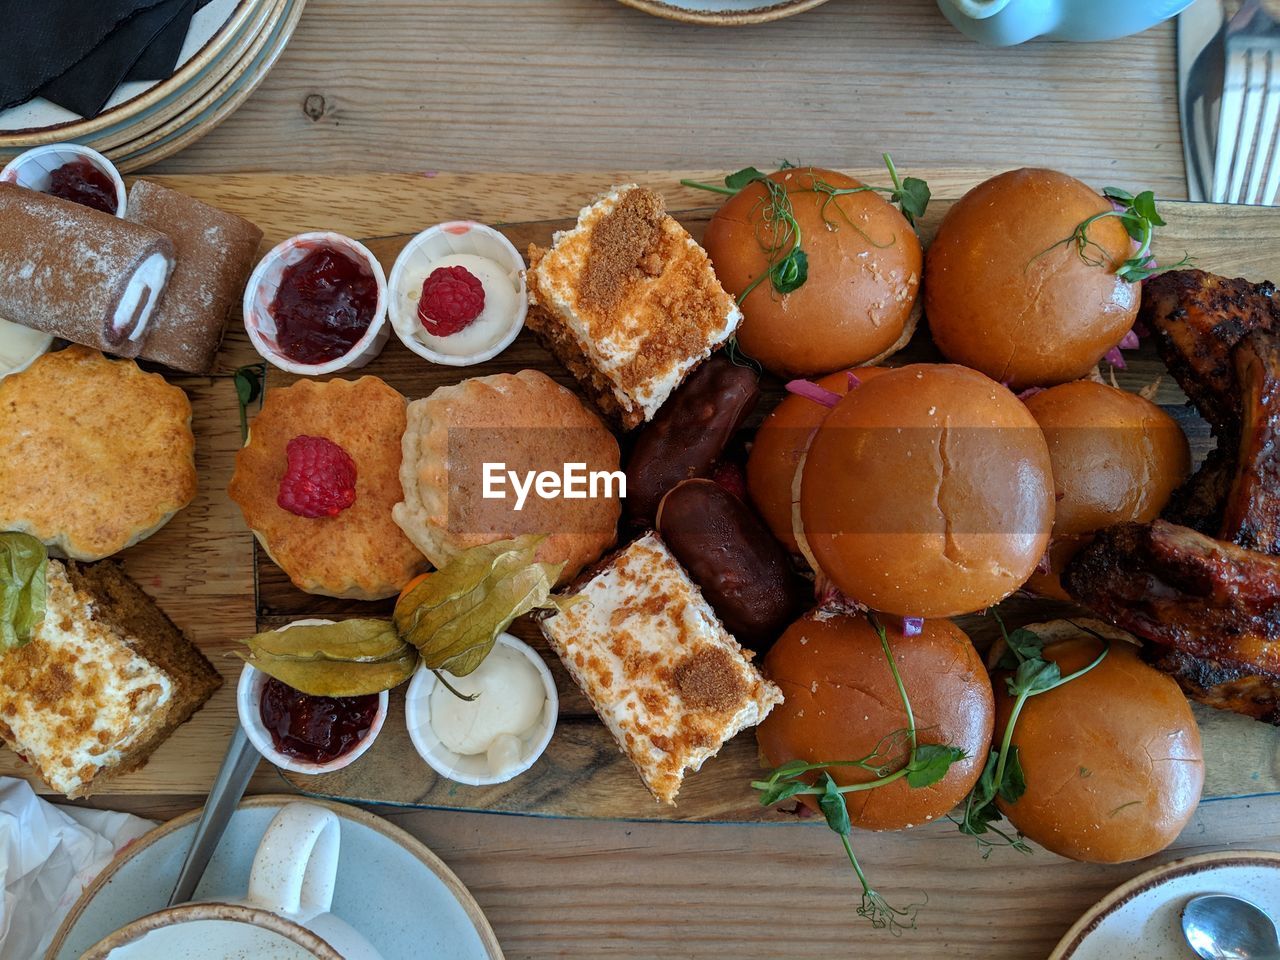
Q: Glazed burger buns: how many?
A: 7